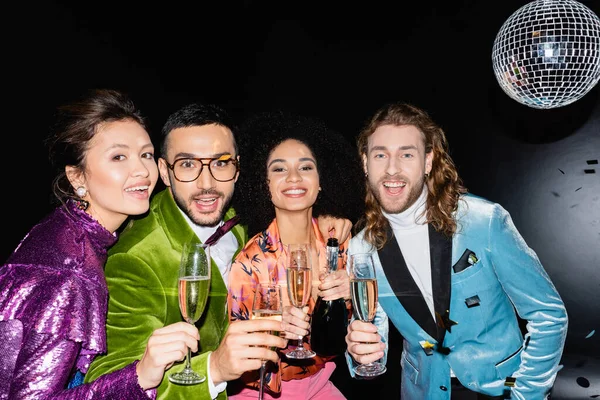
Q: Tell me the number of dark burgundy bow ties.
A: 1